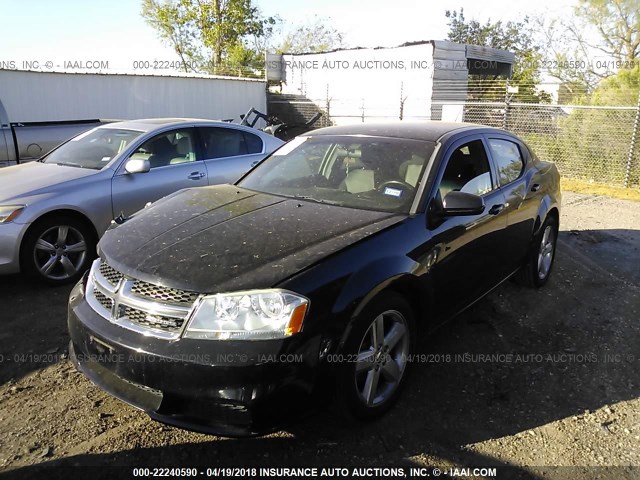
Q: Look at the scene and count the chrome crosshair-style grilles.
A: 1